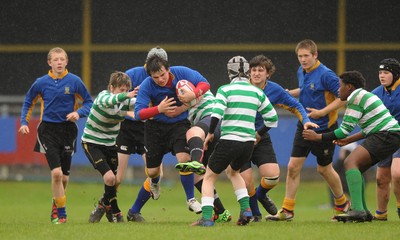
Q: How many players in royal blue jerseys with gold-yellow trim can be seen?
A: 6